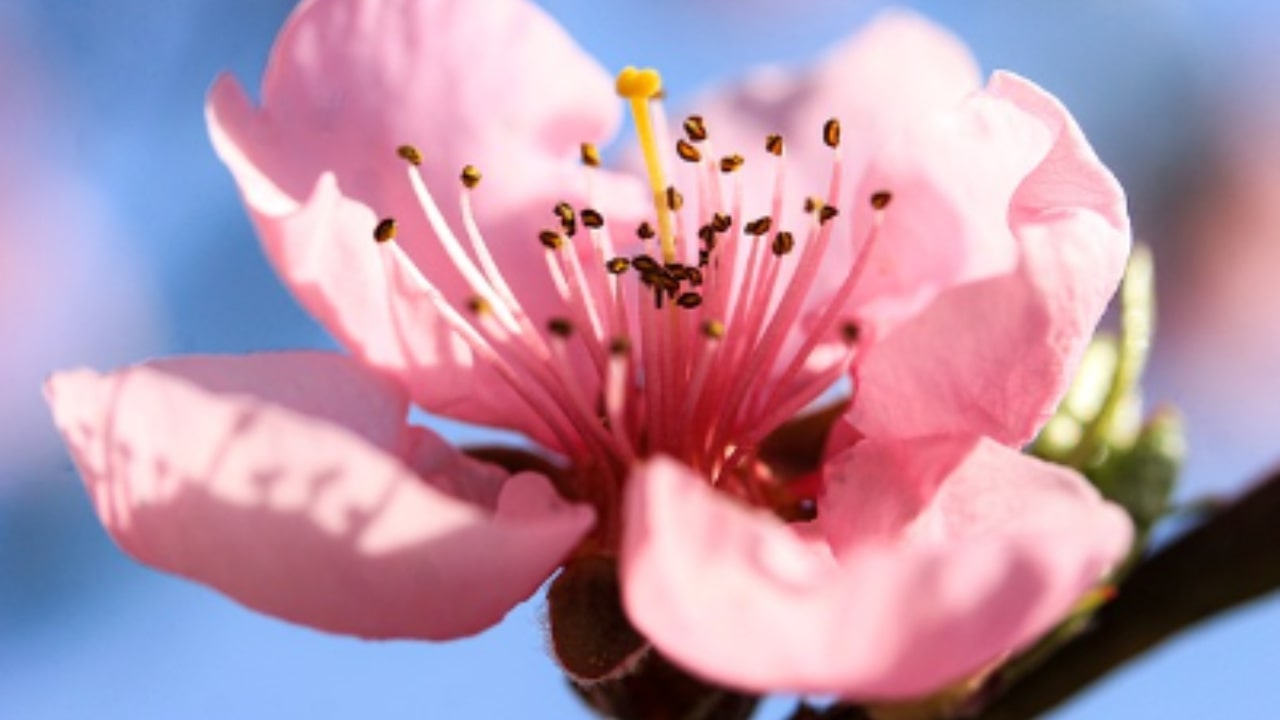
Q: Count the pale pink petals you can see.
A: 5